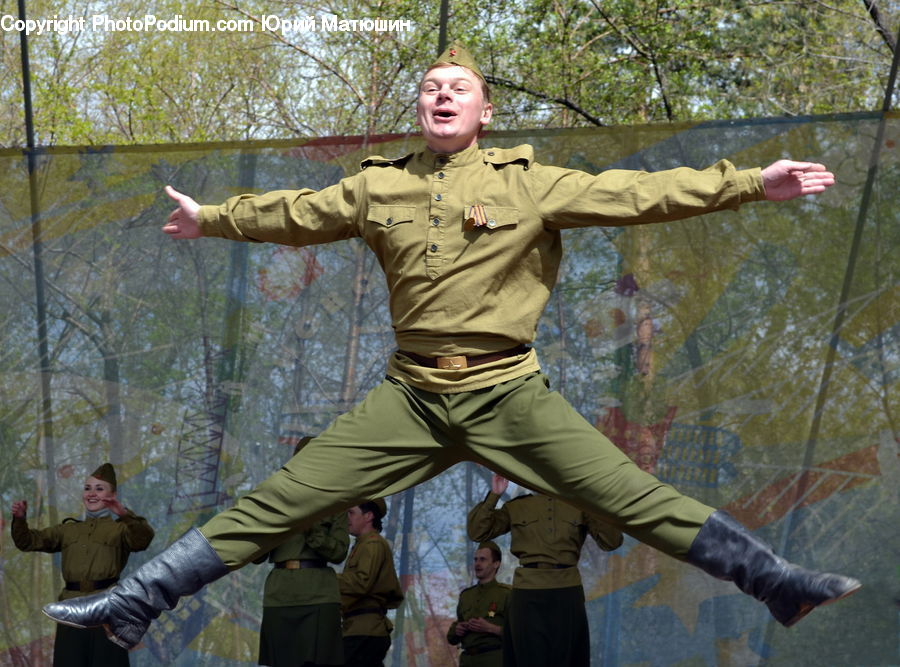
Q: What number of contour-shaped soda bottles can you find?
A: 0